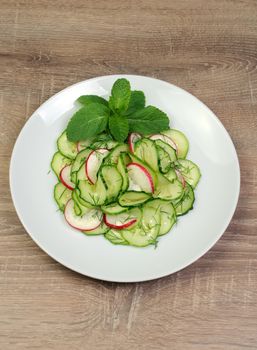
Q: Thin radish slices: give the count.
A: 9